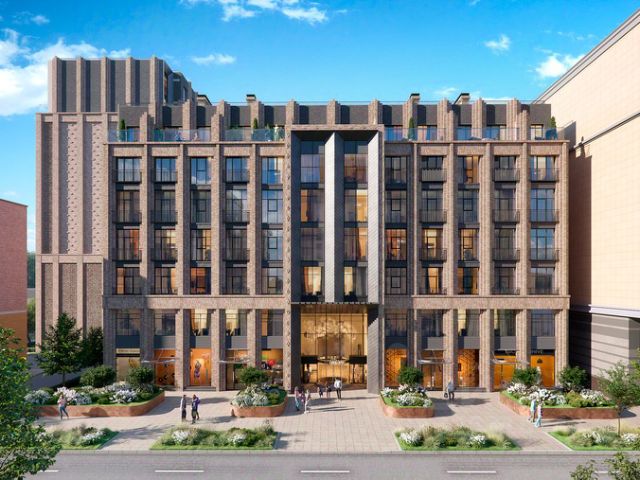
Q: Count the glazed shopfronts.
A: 10